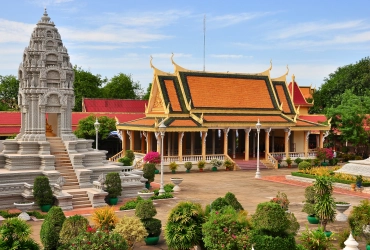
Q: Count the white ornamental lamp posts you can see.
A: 3